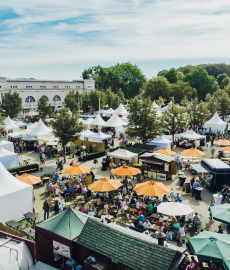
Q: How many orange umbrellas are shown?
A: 9